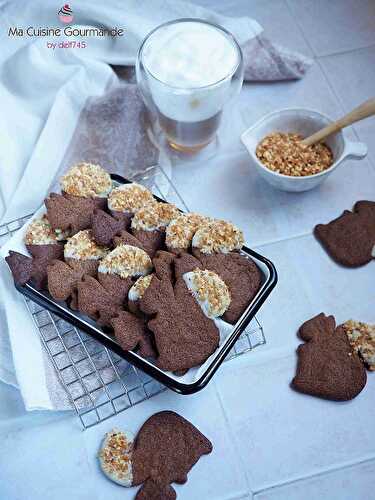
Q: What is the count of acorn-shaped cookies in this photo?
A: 0